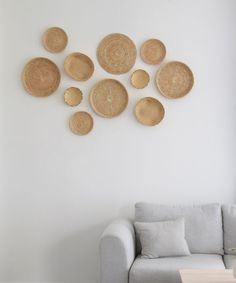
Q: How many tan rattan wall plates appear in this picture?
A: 11